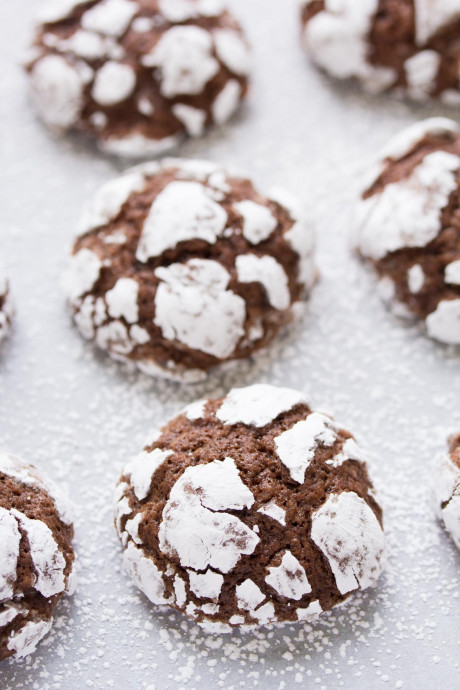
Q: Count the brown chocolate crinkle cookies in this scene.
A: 8